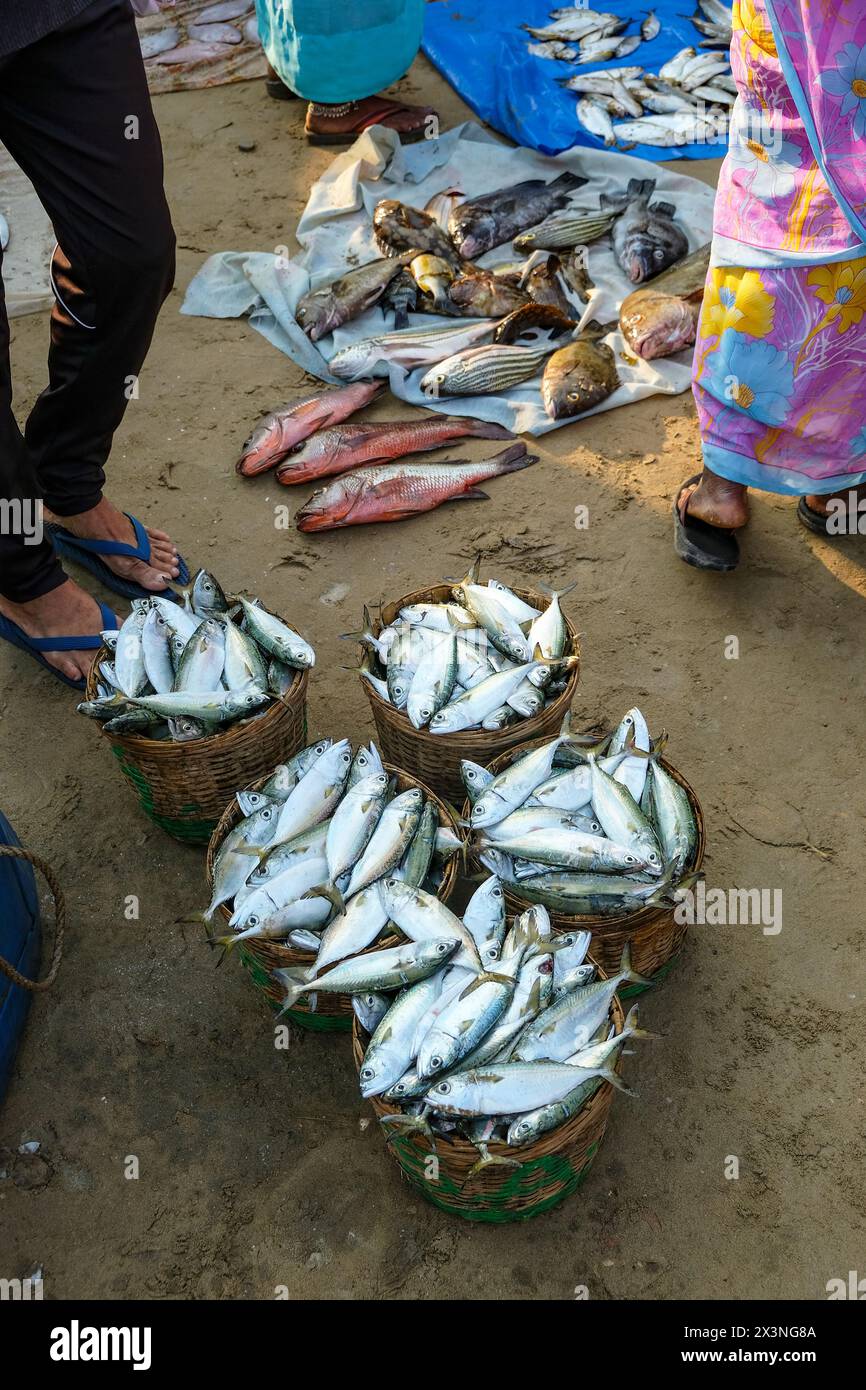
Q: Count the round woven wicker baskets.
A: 5